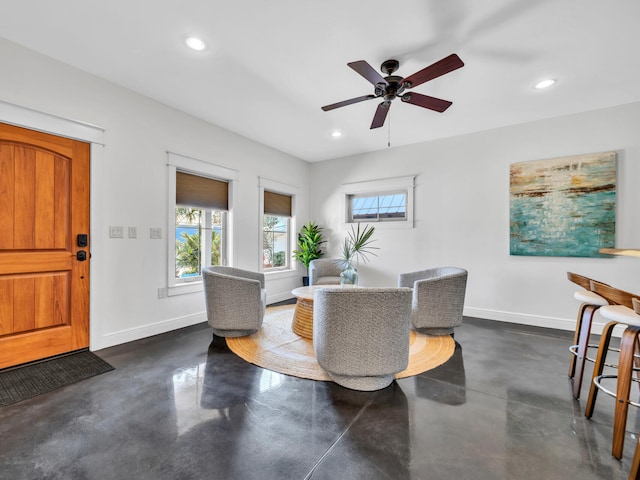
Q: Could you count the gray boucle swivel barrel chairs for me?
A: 4